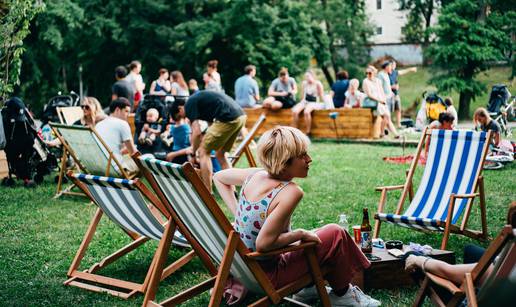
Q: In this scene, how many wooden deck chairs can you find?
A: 7